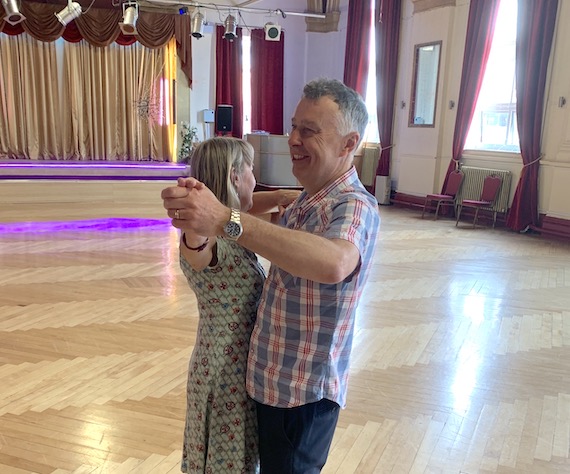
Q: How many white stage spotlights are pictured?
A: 6